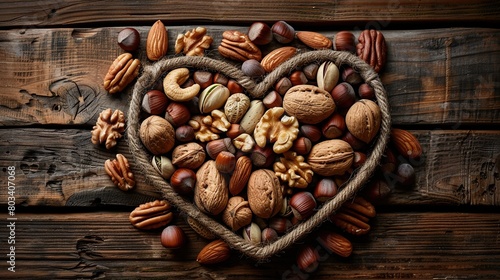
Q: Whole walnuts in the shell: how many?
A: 8